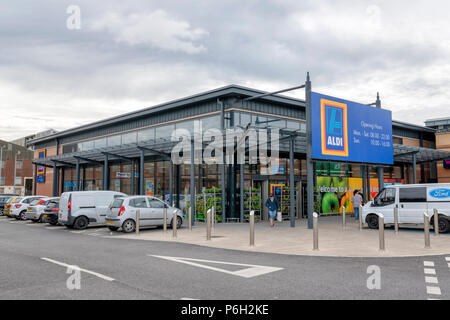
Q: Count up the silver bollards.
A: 14